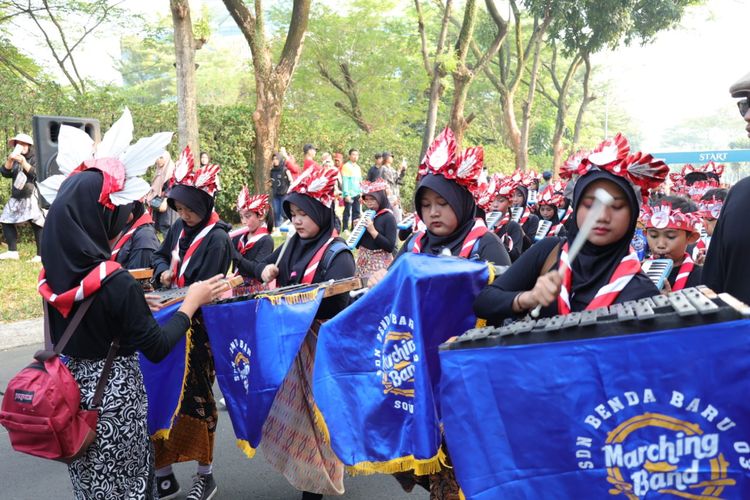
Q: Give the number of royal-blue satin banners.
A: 4